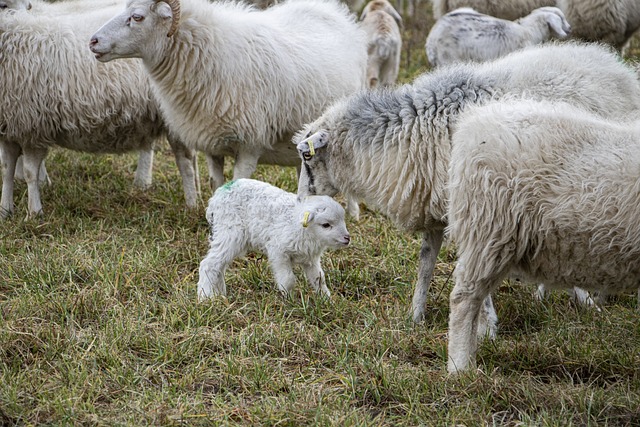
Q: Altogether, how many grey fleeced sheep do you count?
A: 1